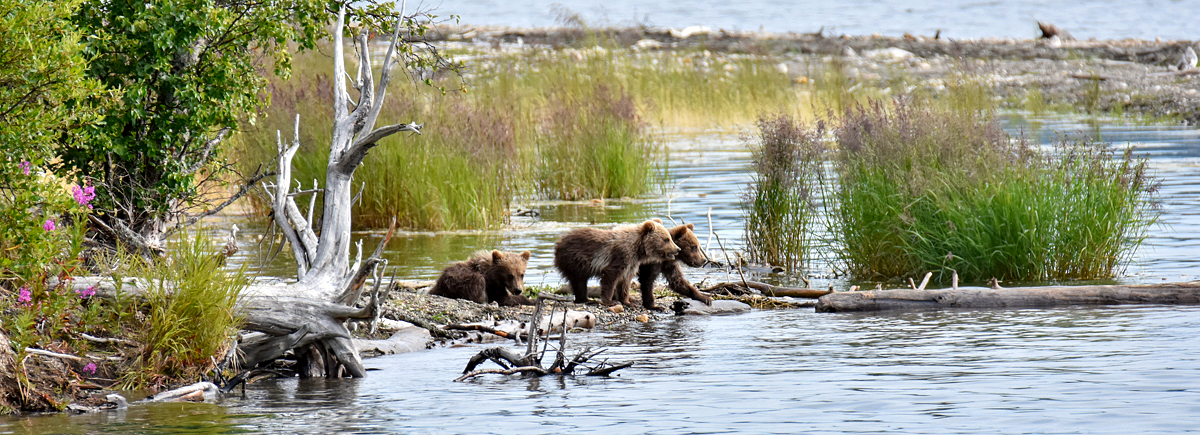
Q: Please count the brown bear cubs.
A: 3